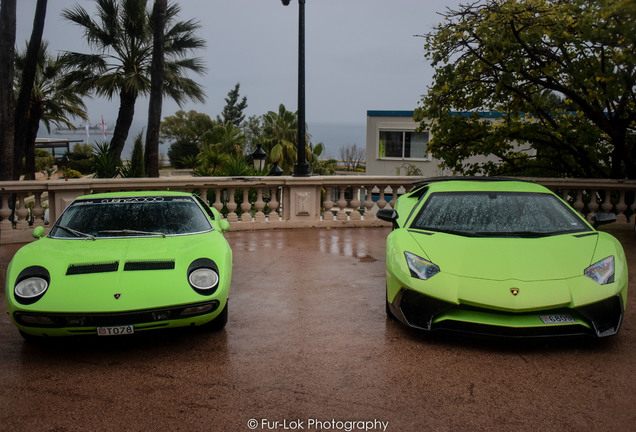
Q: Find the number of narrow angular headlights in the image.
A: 2